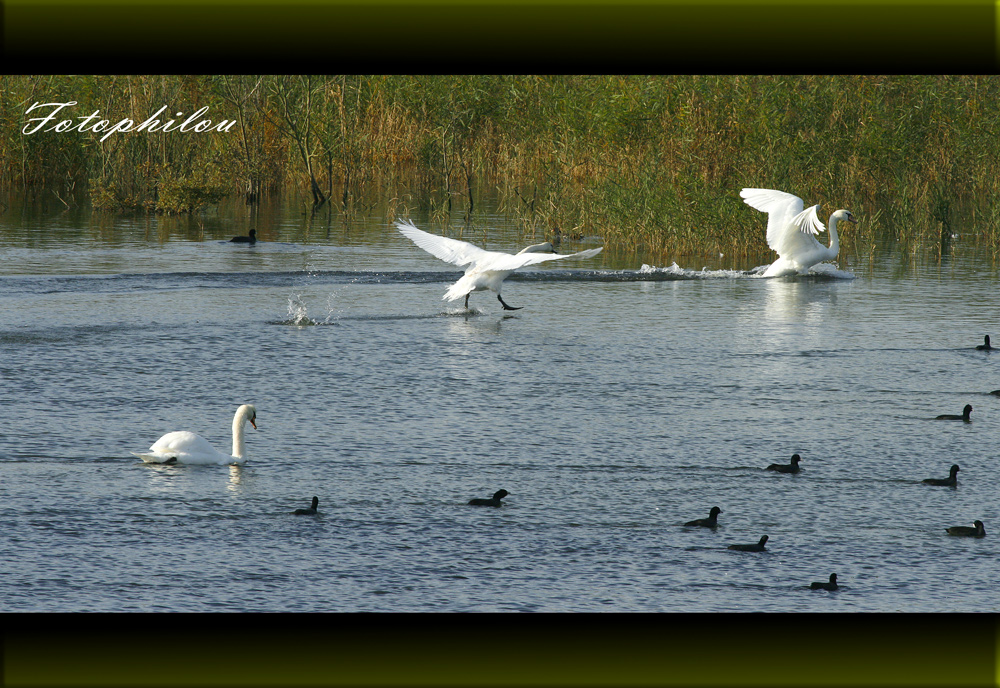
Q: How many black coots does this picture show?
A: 12